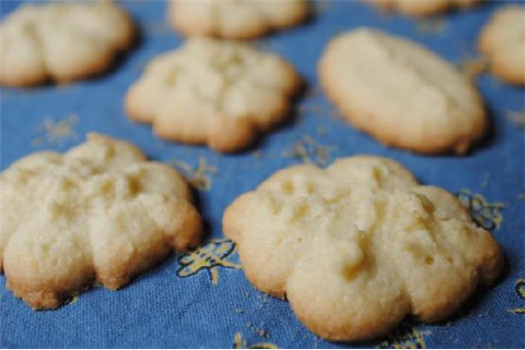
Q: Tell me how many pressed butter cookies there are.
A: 8